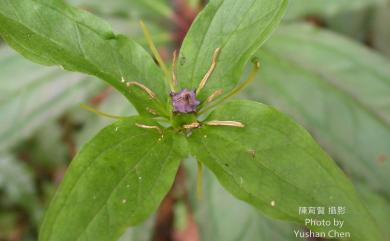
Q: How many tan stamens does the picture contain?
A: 8